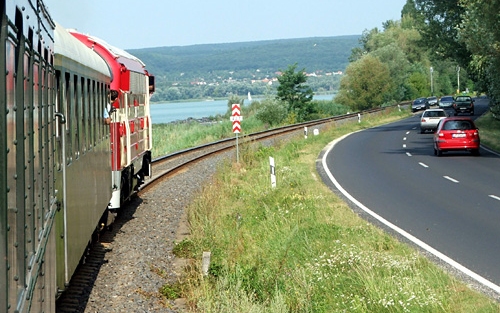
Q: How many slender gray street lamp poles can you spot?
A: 2